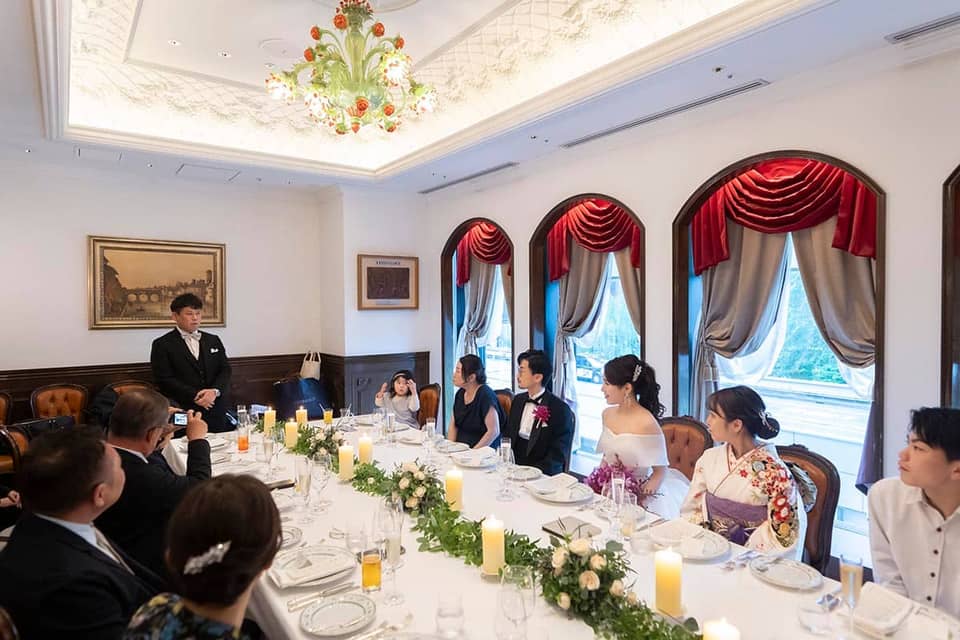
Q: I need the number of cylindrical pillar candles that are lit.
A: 9